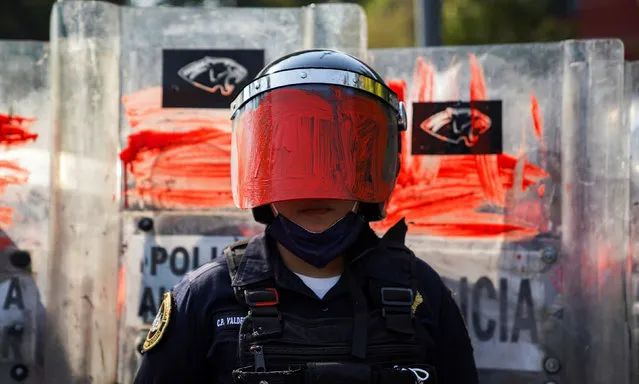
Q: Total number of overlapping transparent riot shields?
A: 4